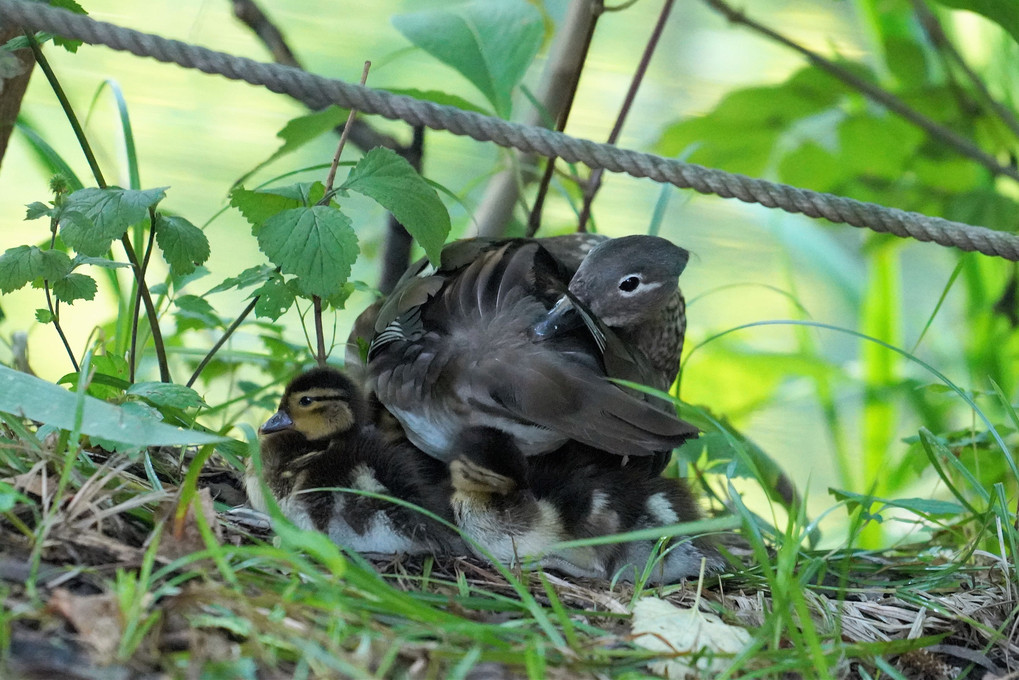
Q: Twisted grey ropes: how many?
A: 1